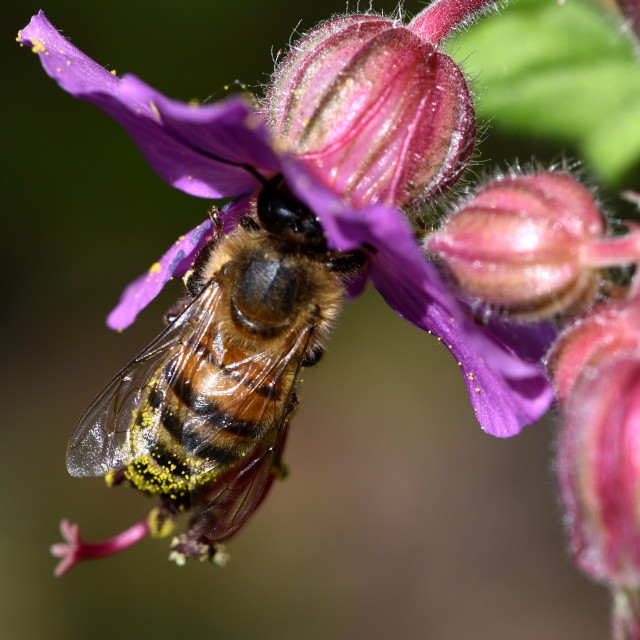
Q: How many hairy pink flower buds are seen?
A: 4